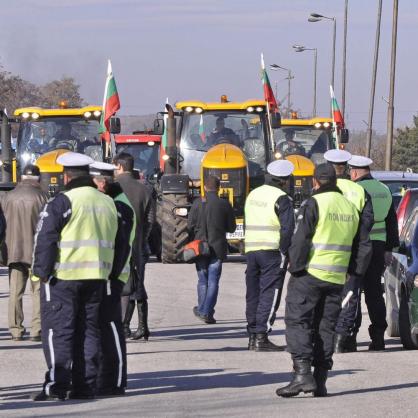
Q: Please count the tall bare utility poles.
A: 3